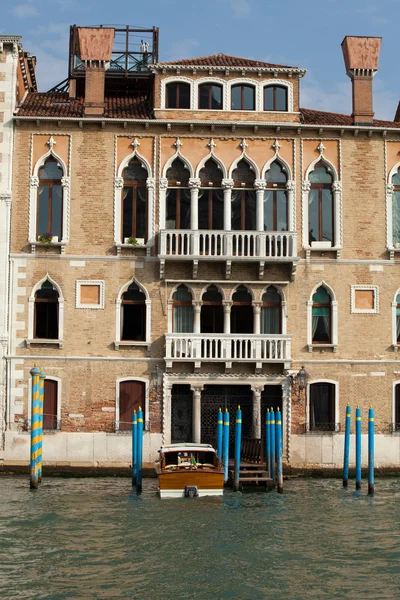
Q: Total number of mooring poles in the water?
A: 13